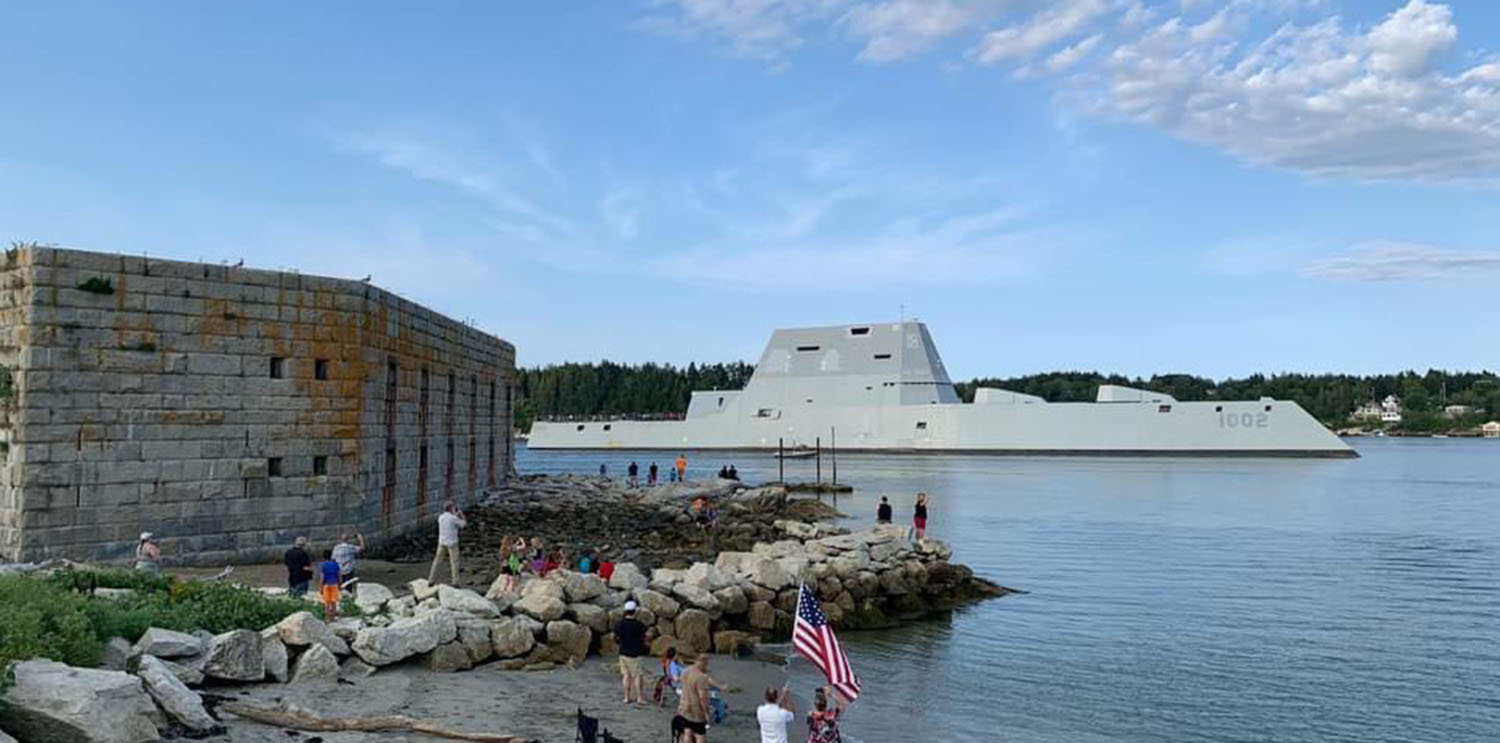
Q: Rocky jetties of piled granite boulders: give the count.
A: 1